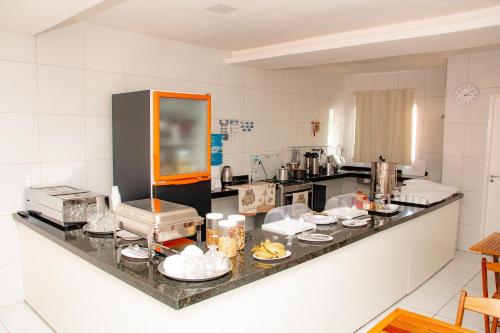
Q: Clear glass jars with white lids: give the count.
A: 3